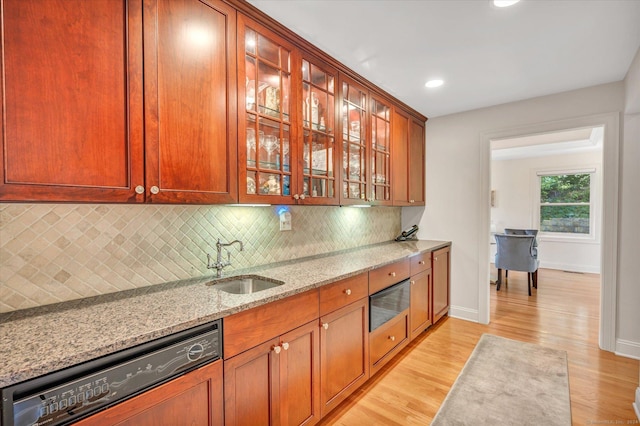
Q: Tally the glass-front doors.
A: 4